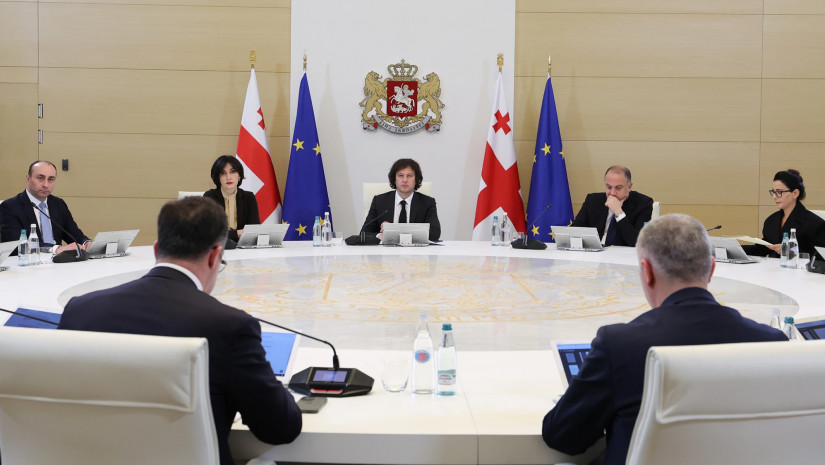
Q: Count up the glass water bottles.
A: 12